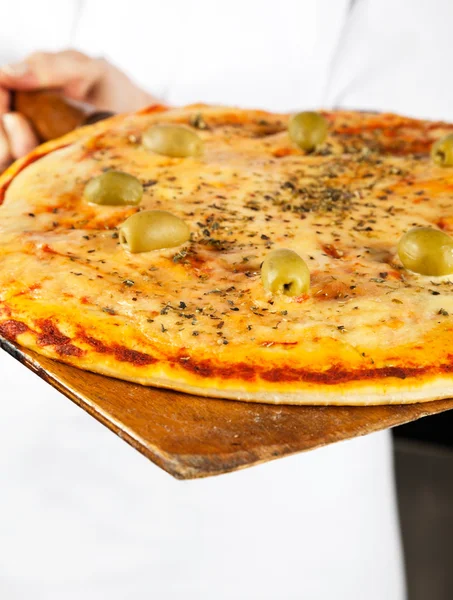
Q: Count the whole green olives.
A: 7